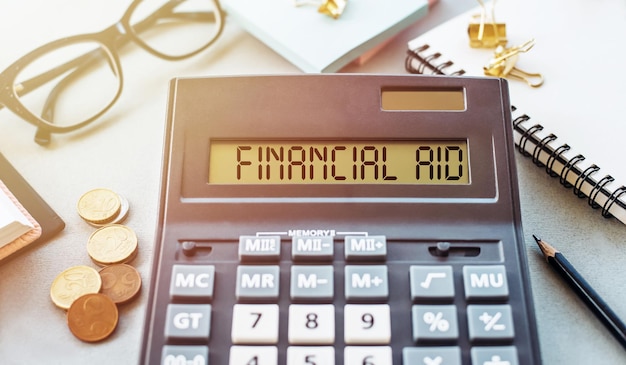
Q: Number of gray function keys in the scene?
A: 15